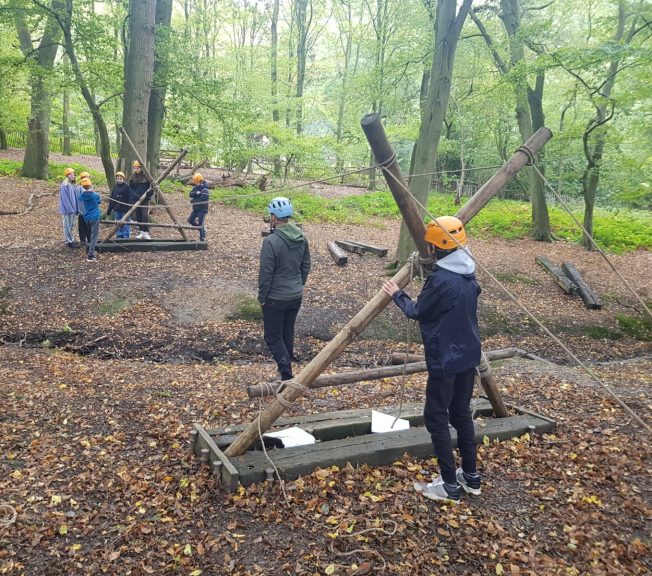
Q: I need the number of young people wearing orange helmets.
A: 7